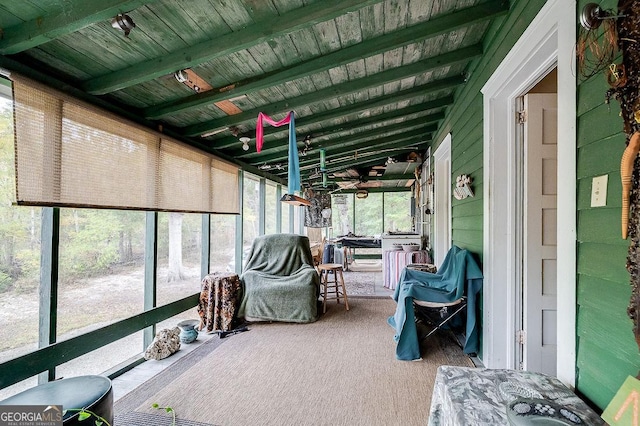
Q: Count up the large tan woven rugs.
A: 1